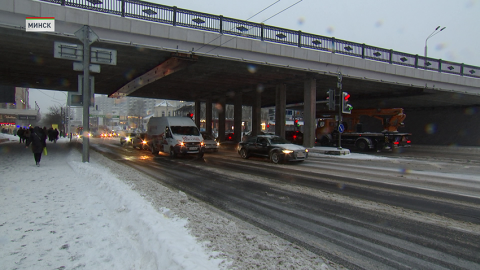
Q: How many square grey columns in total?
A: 7